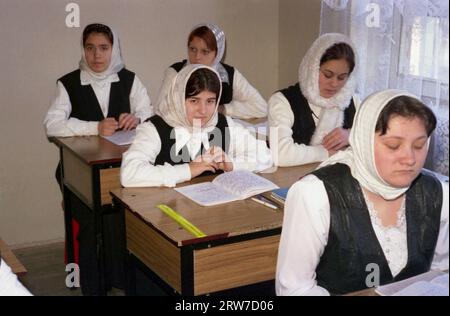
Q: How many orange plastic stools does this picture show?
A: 0